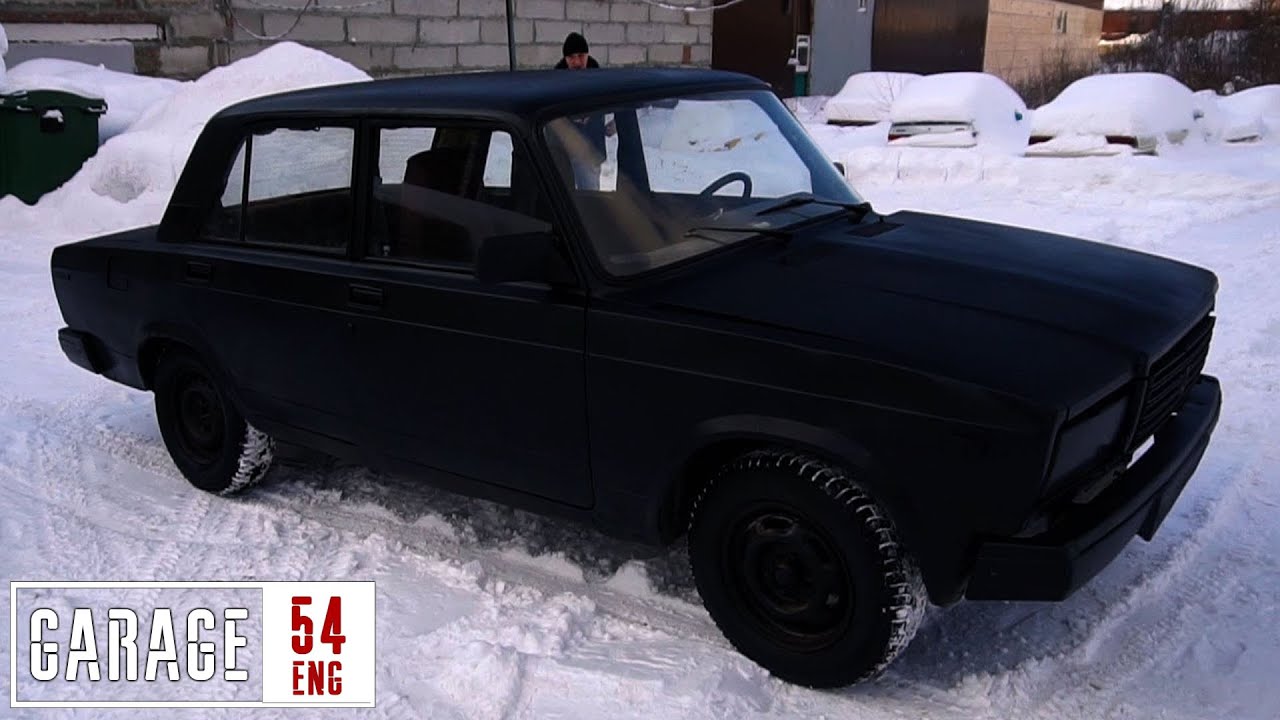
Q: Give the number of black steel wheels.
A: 2